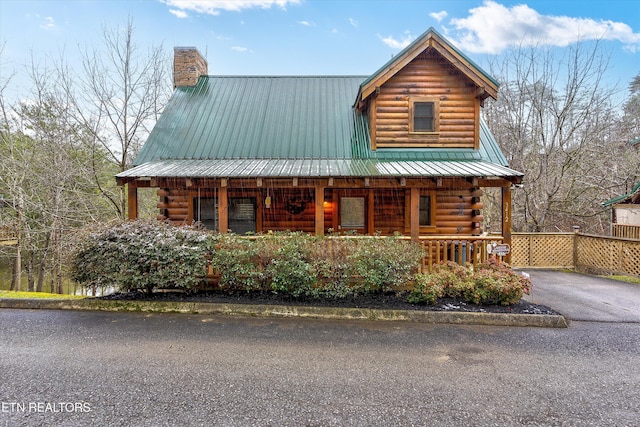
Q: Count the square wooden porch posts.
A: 5